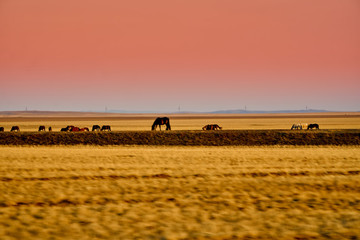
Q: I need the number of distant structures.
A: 5